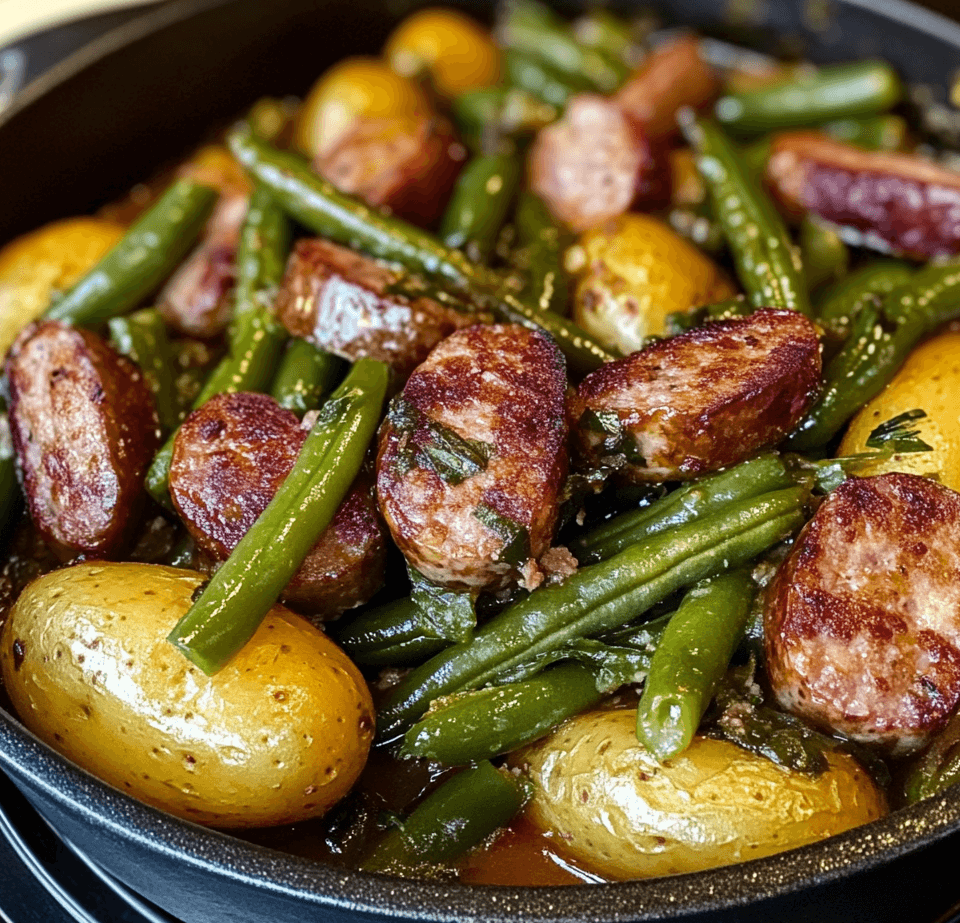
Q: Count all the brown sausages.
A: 11